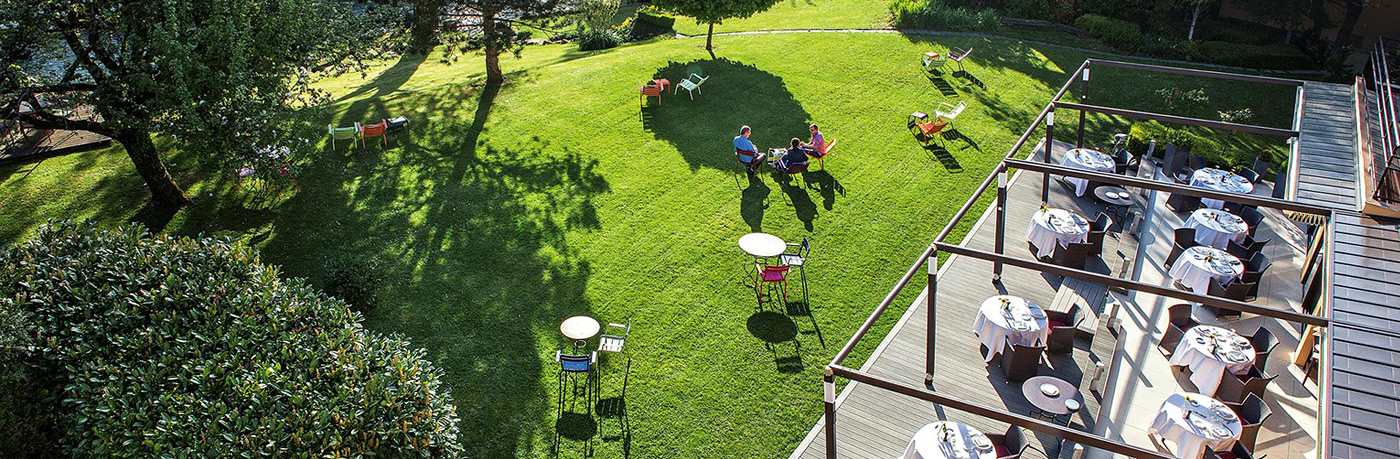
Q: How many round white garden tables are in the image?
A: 2